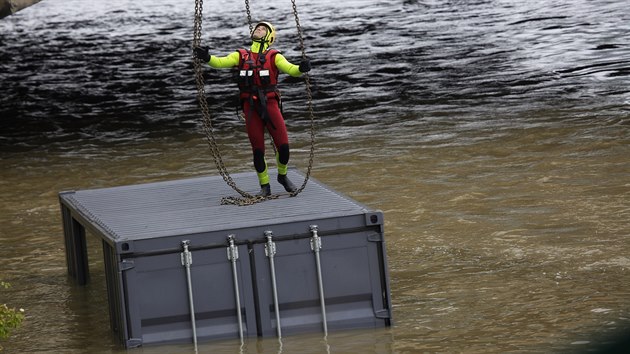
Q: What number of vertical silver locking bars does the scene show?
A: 4